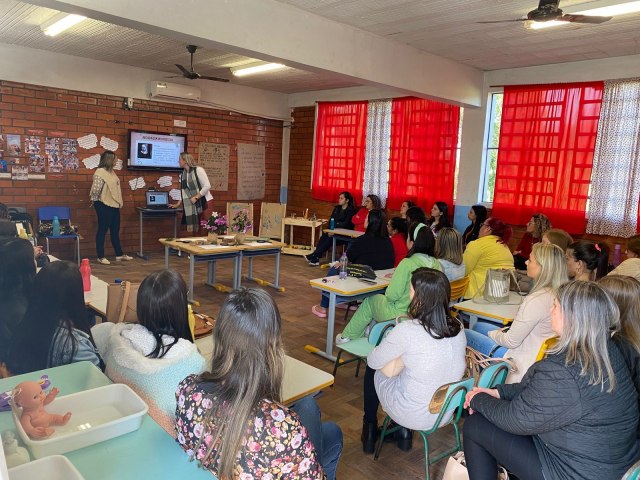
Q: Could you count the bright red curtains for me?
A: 3